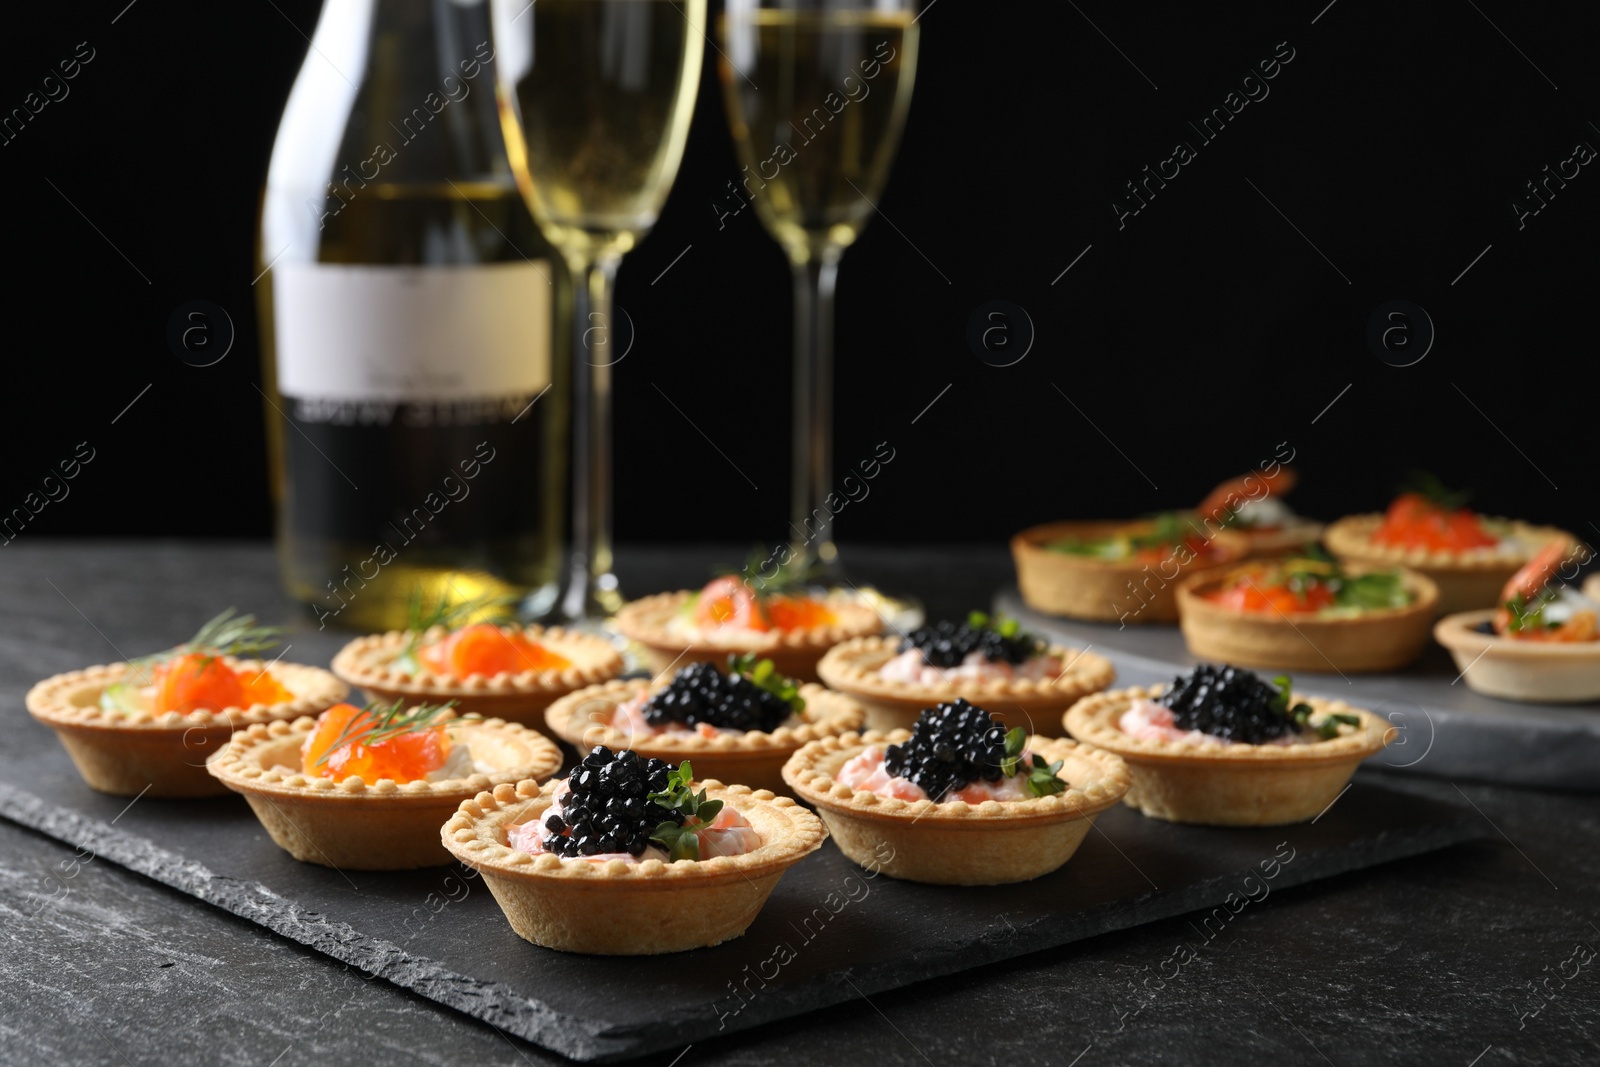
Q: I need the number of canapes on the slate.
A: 9